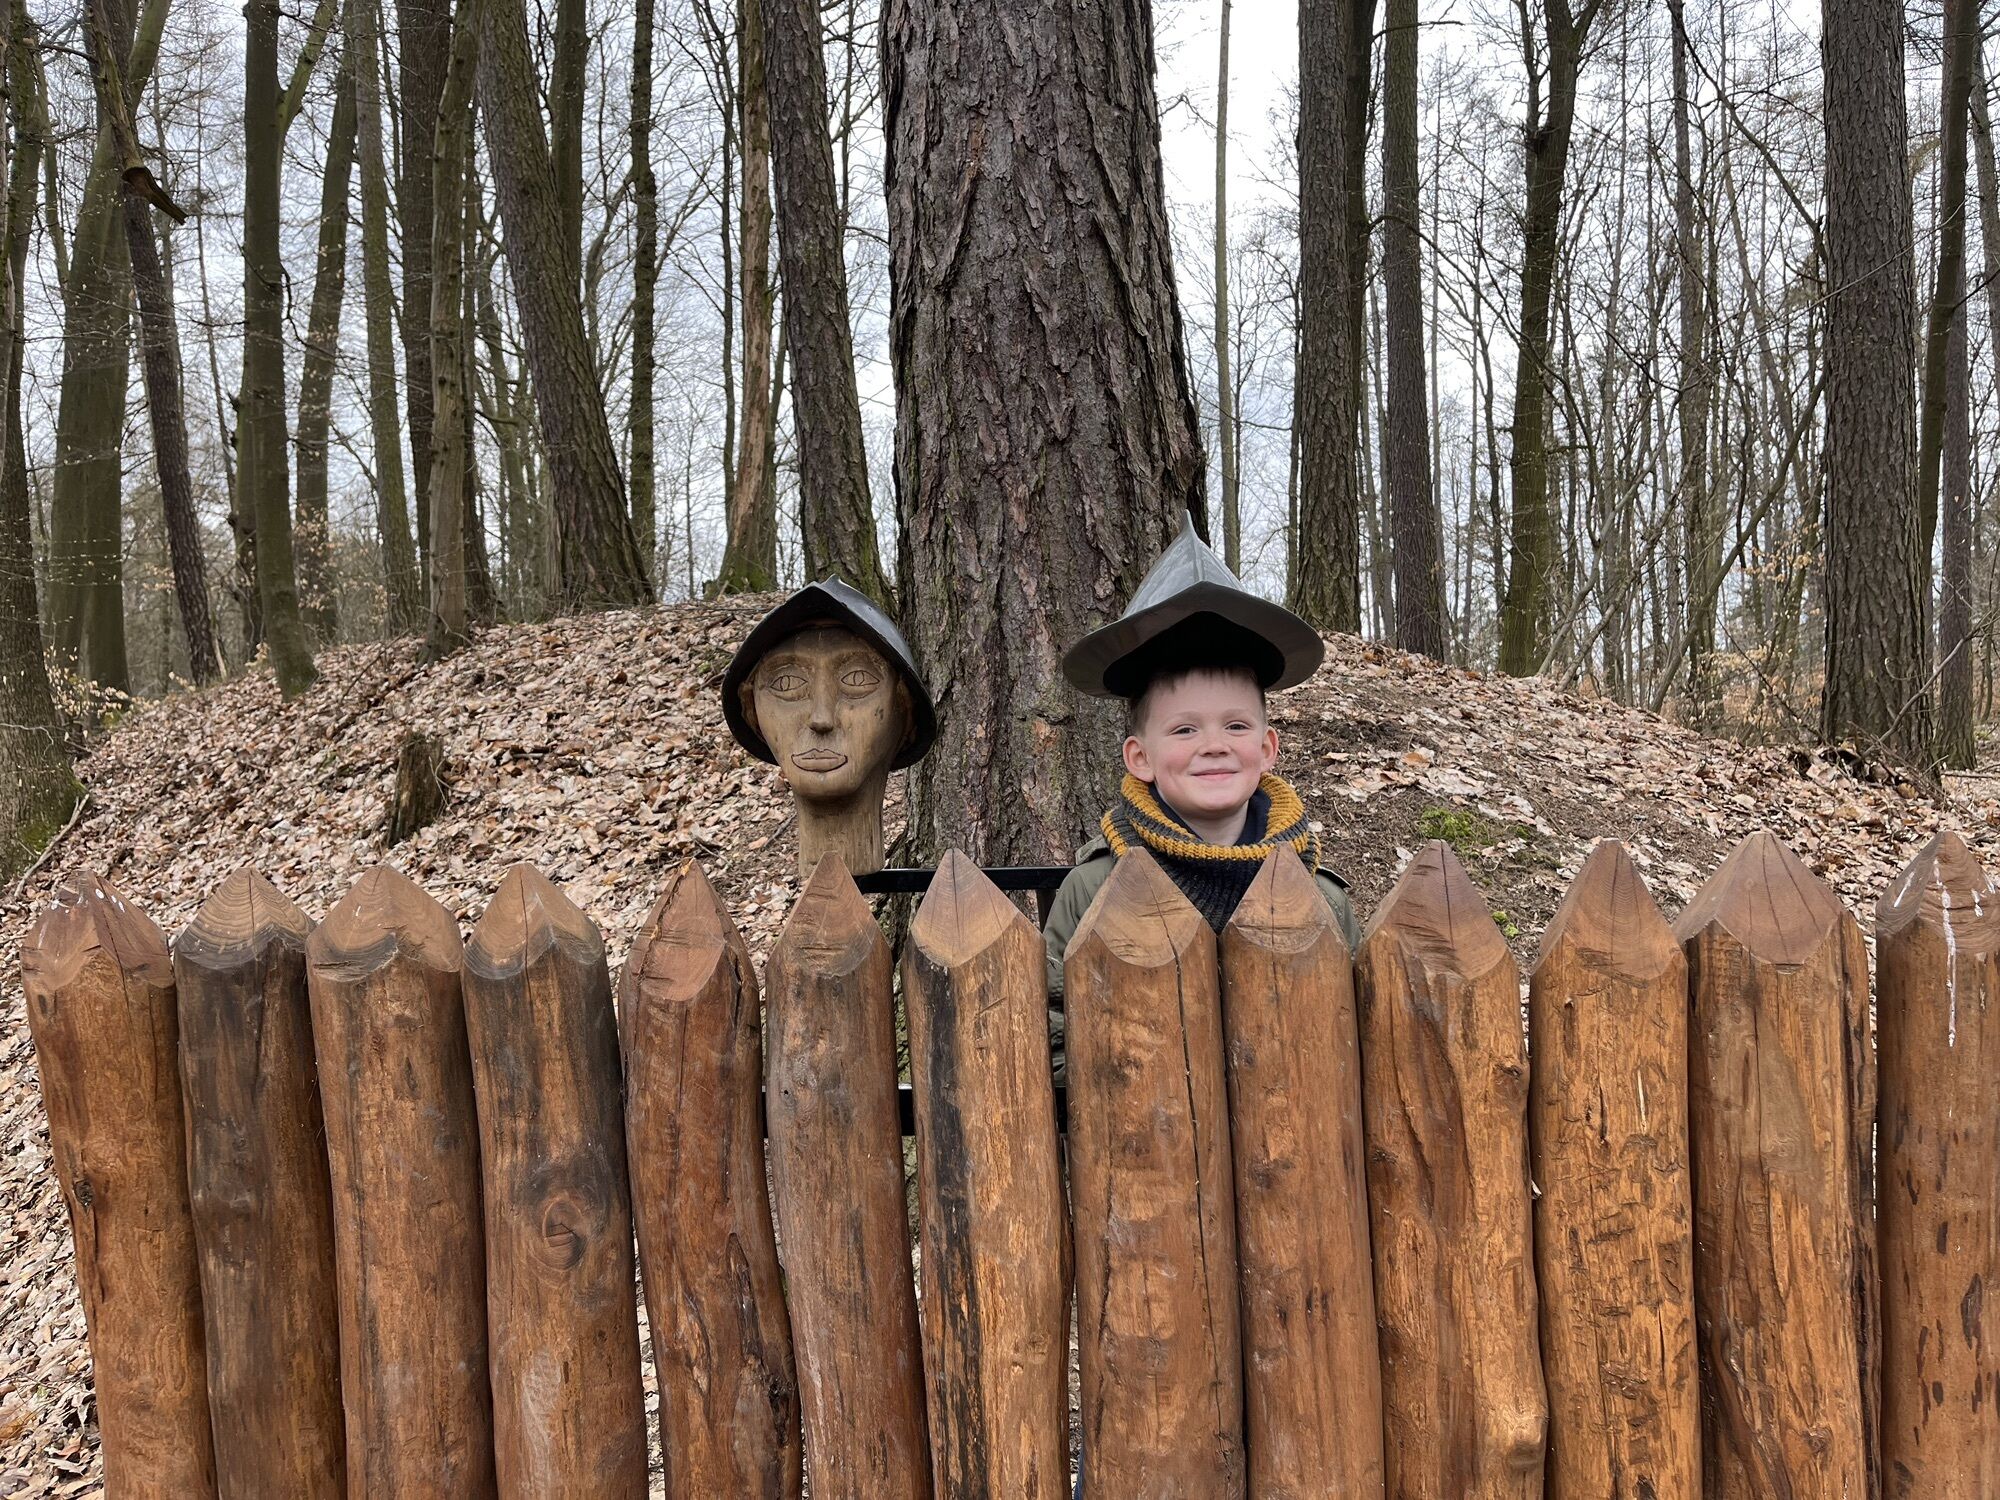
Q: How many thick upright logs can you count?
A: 13